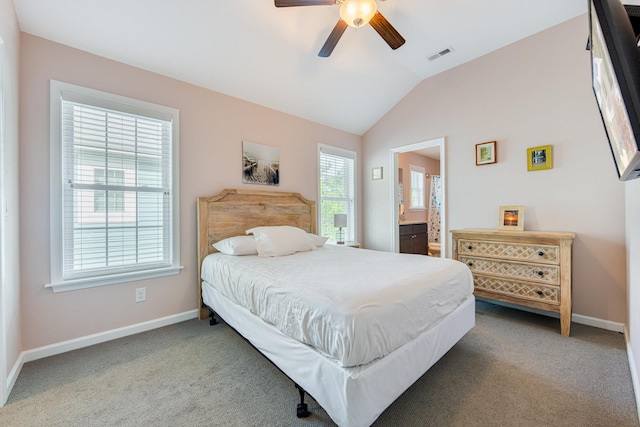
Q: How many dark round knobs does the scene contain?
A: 5